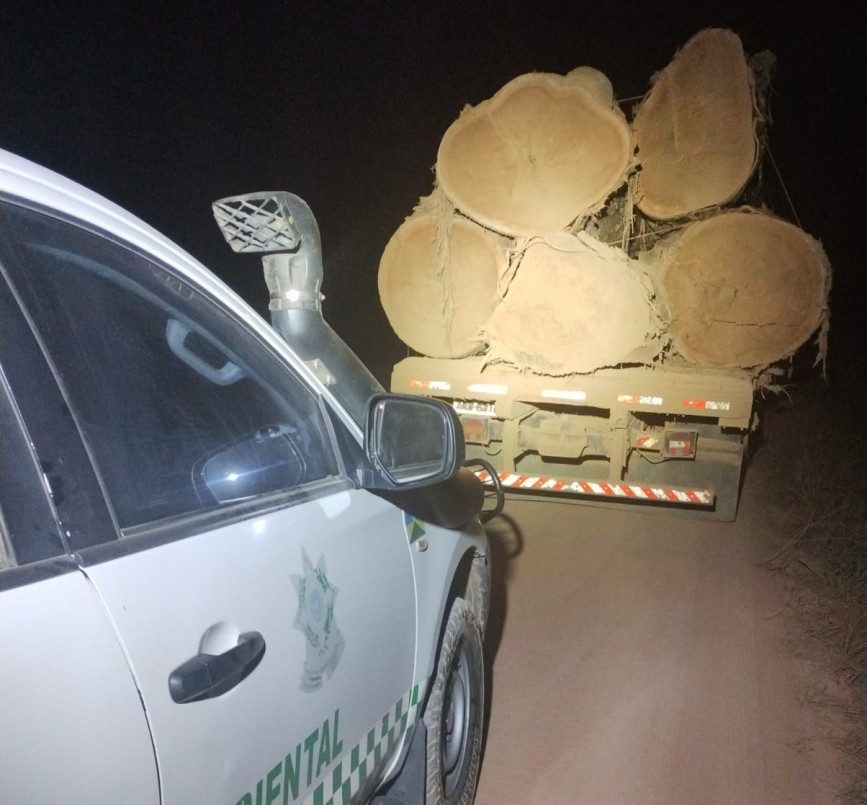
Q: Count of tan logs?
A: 5